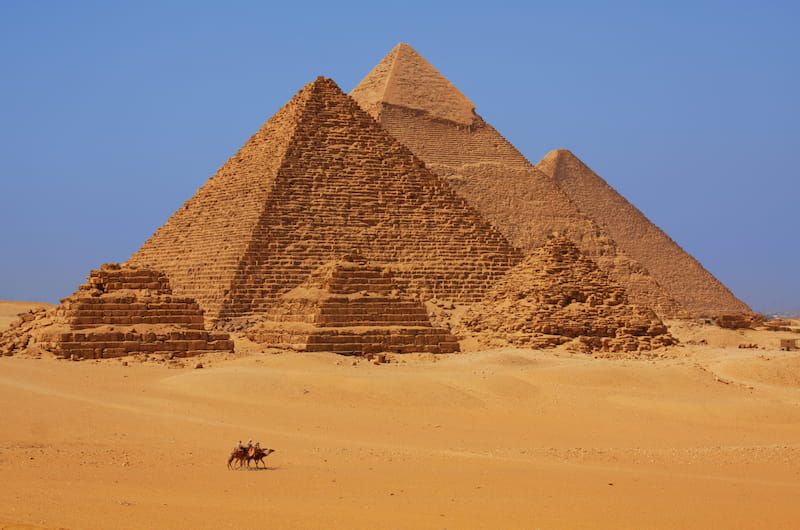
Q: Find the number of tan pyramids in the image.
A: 6